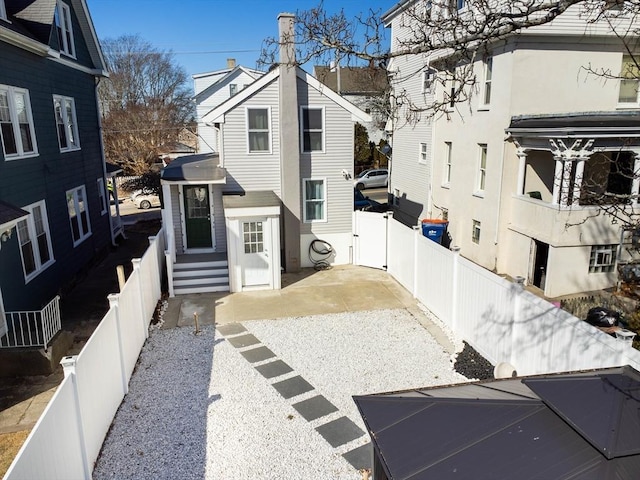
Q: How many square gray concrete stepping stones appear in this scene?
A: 8